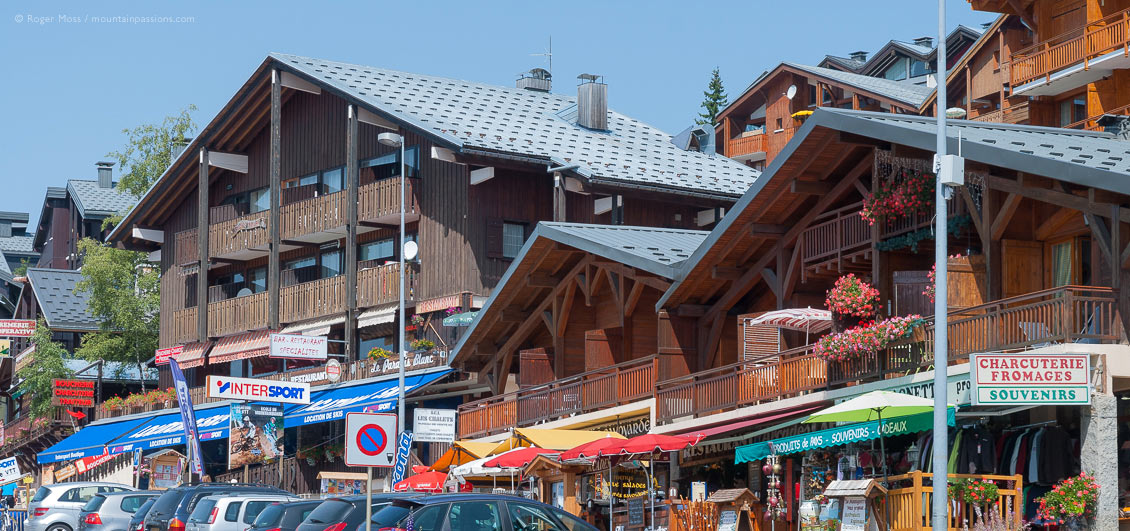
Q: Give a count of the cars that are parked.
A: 8